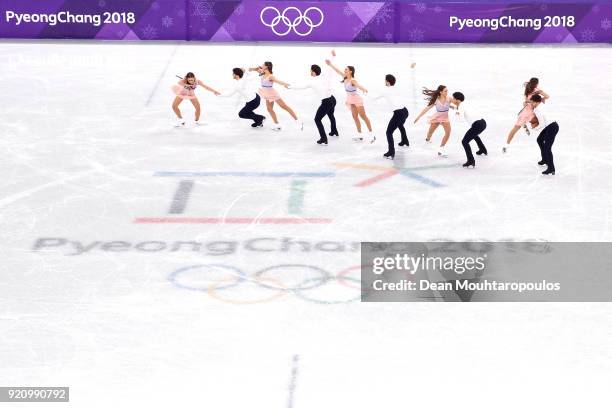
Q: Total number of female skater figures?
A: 5